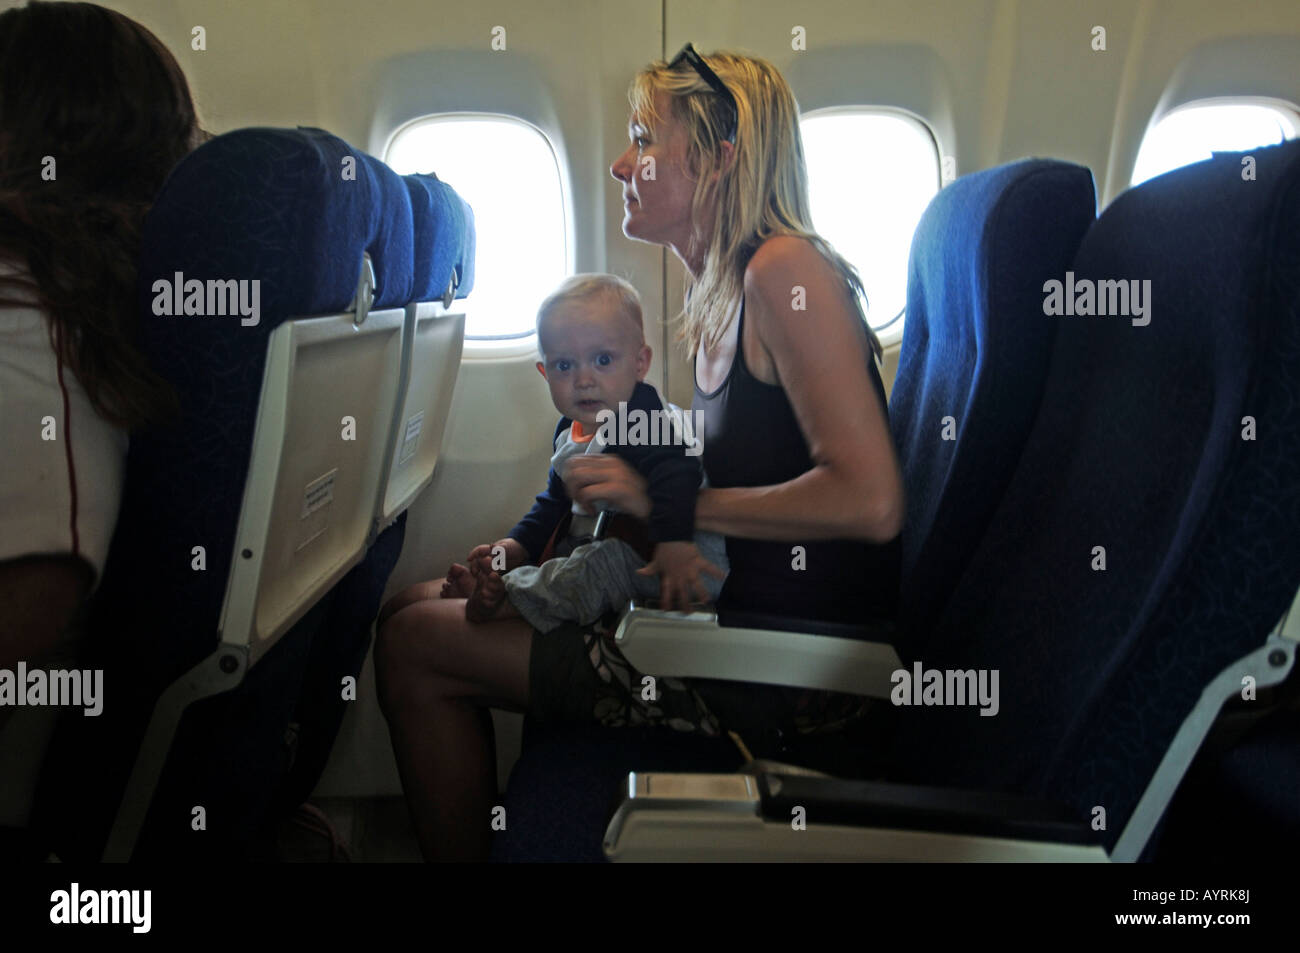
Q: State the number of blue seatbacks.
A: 4